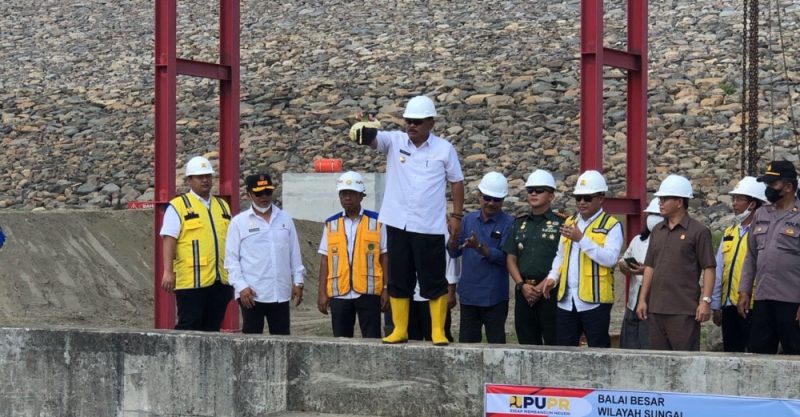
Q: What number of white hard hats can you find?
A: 9